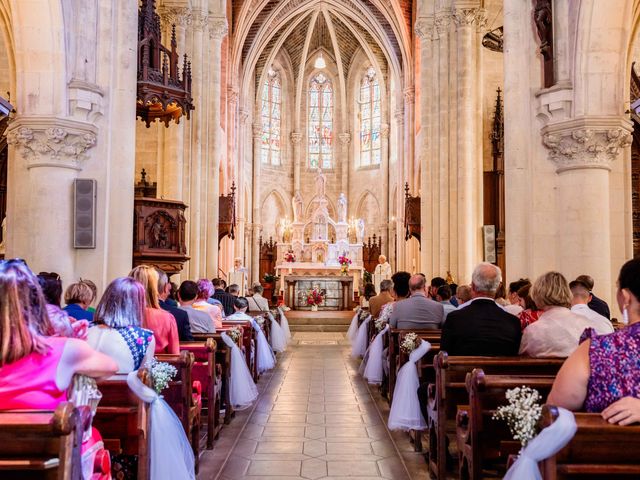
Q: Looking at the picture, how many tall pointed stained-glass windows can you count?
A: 3